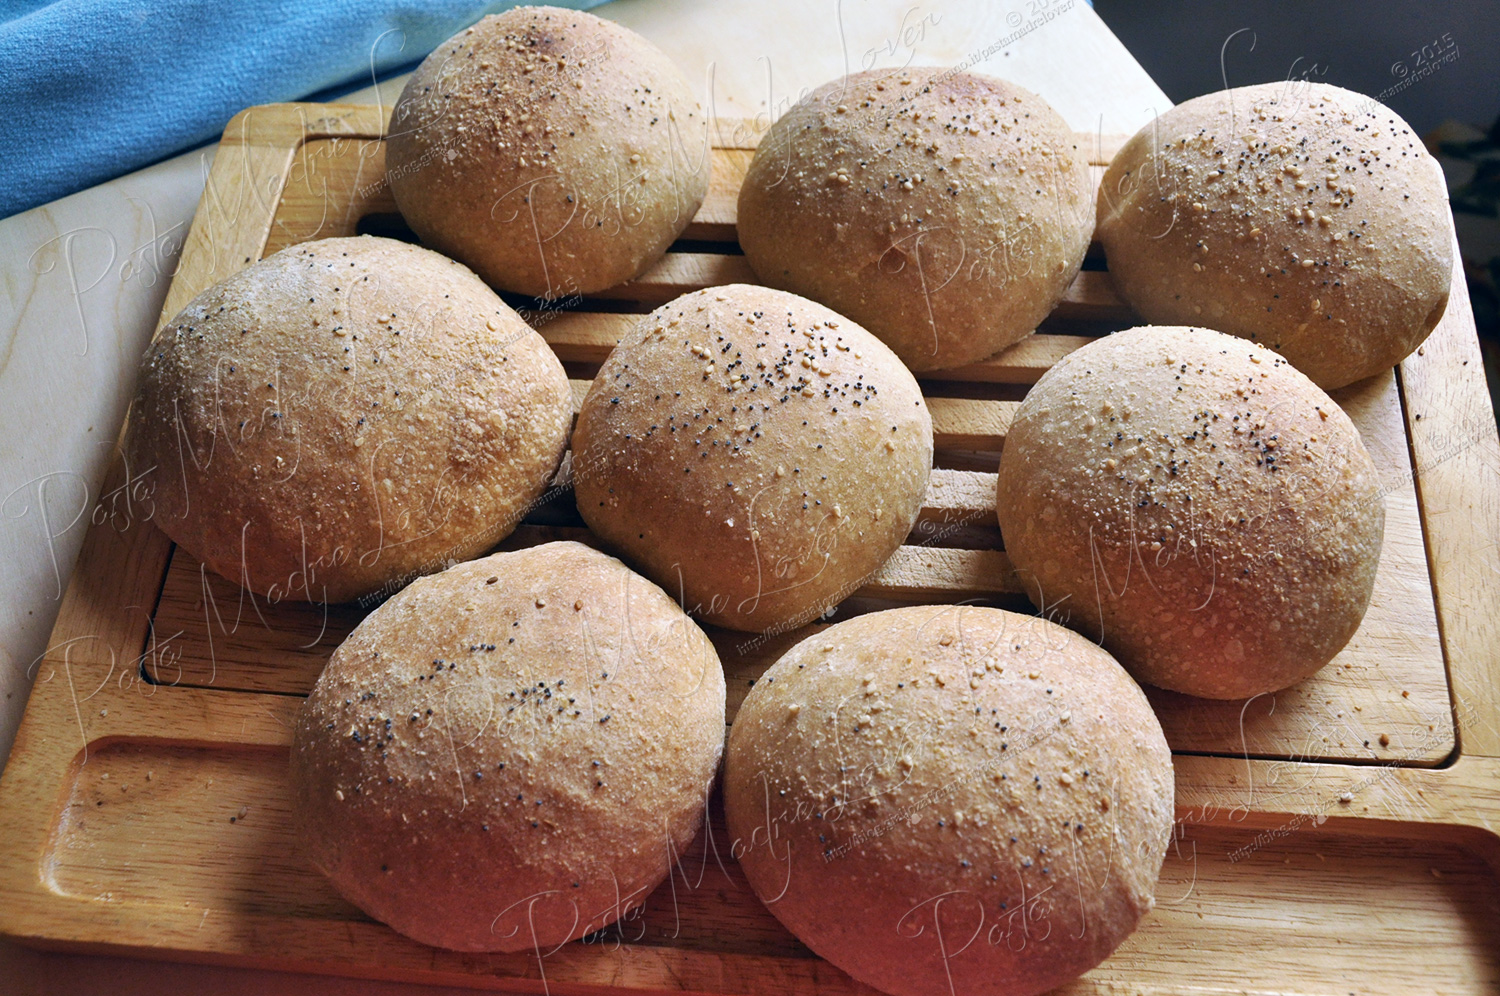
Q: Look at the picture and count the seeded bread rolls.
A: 8